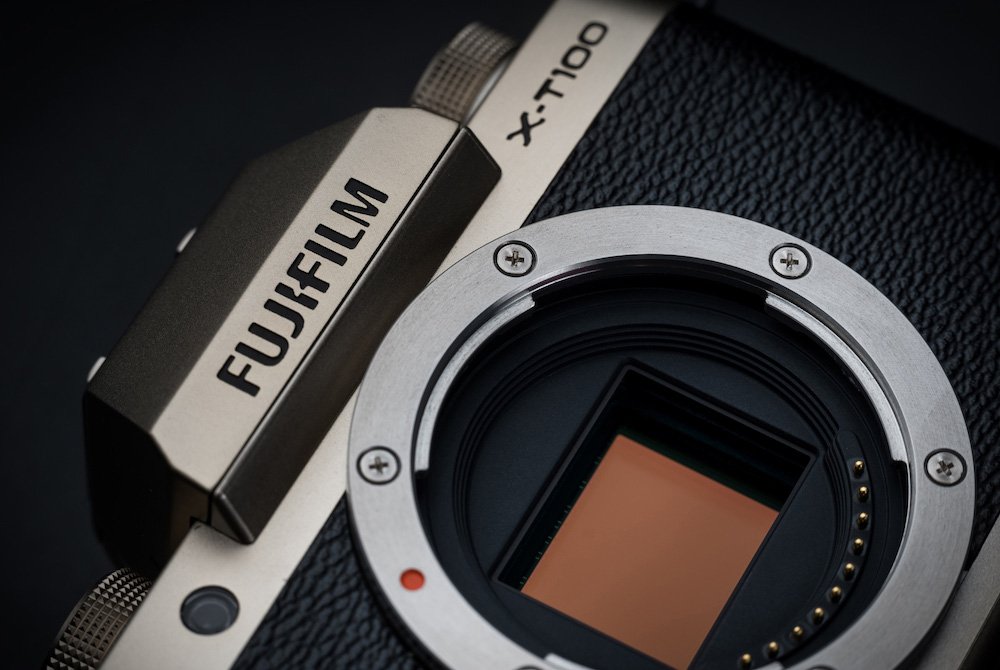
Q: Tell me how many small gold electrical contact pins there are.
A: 10